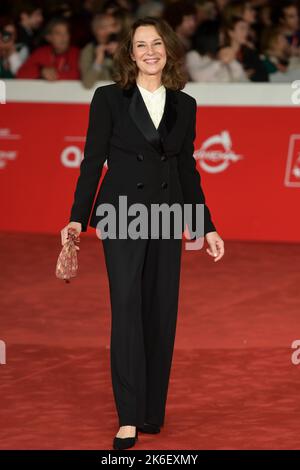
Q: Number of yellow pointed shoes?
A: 0